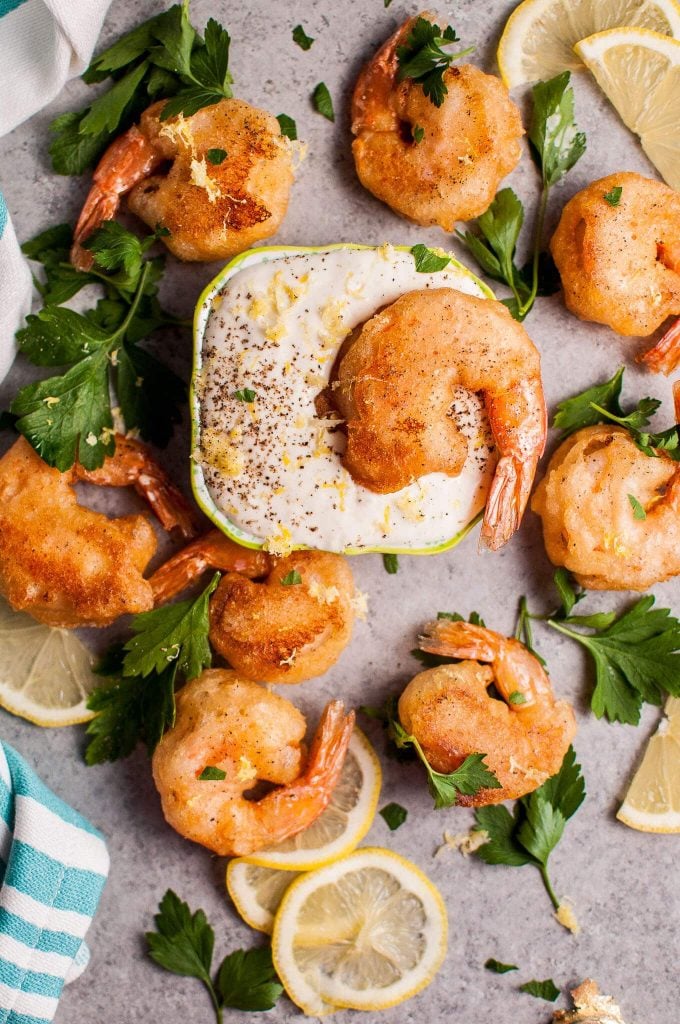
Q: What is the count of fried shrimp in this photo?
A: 9